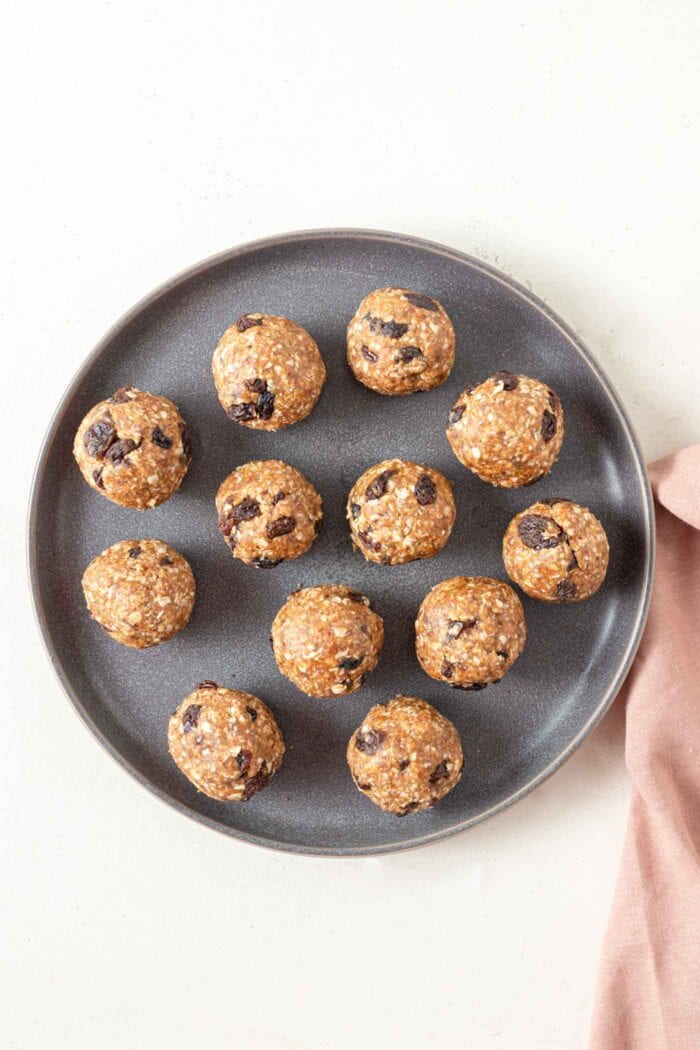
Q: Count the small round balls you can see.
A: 12